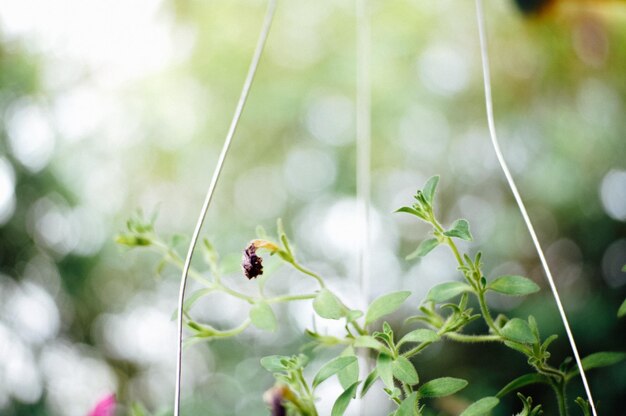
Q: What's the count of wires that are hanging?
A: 3